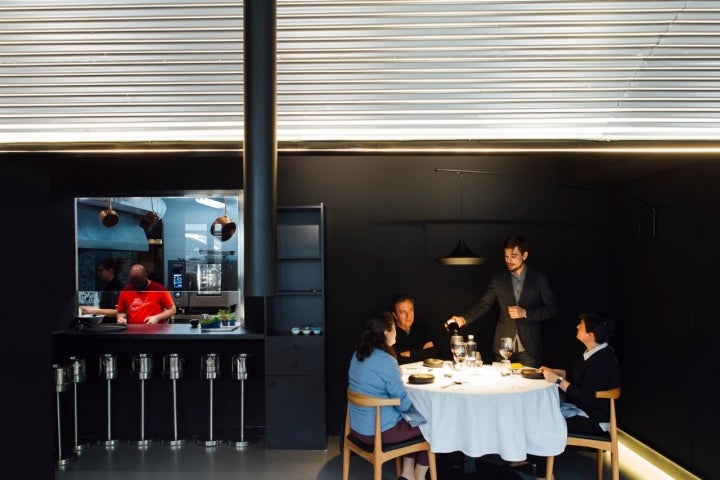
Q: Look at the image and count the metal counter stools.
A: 7